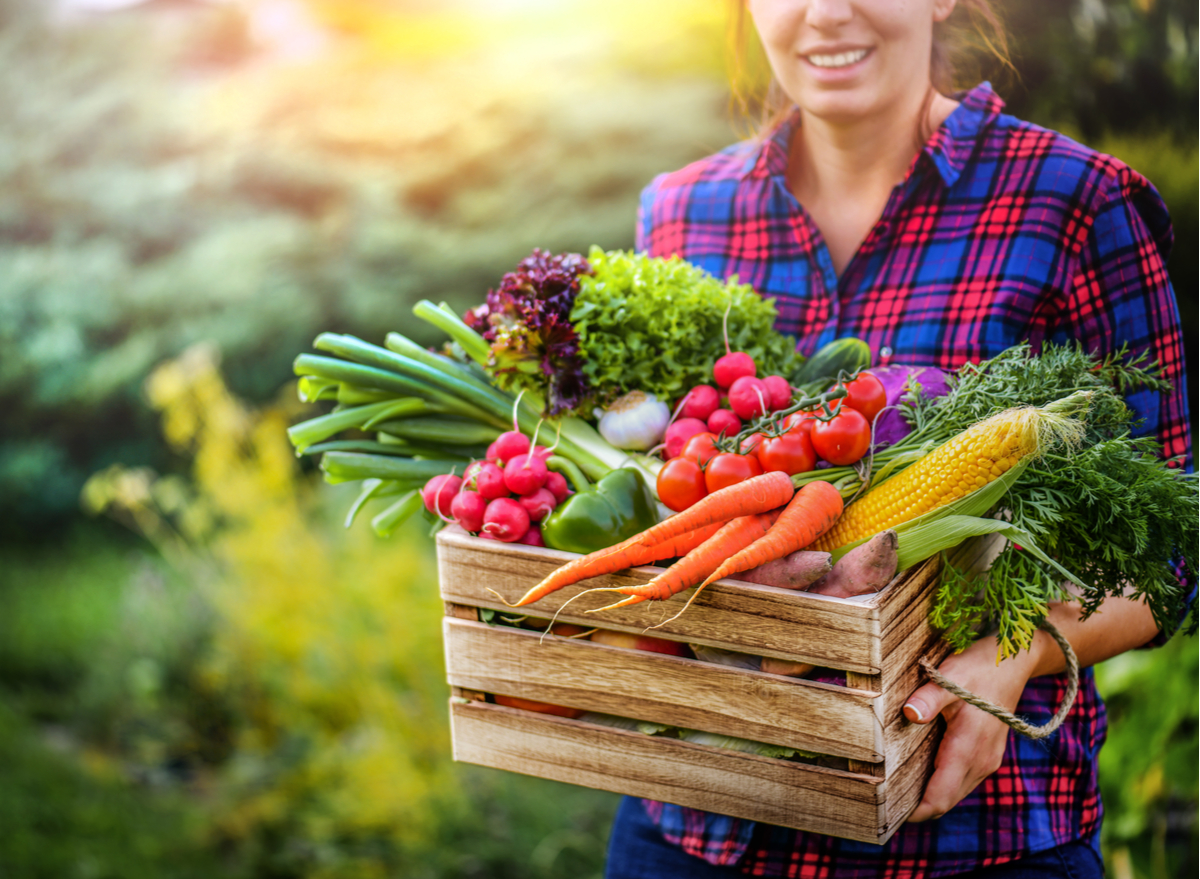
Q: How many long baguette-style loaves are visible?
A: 0